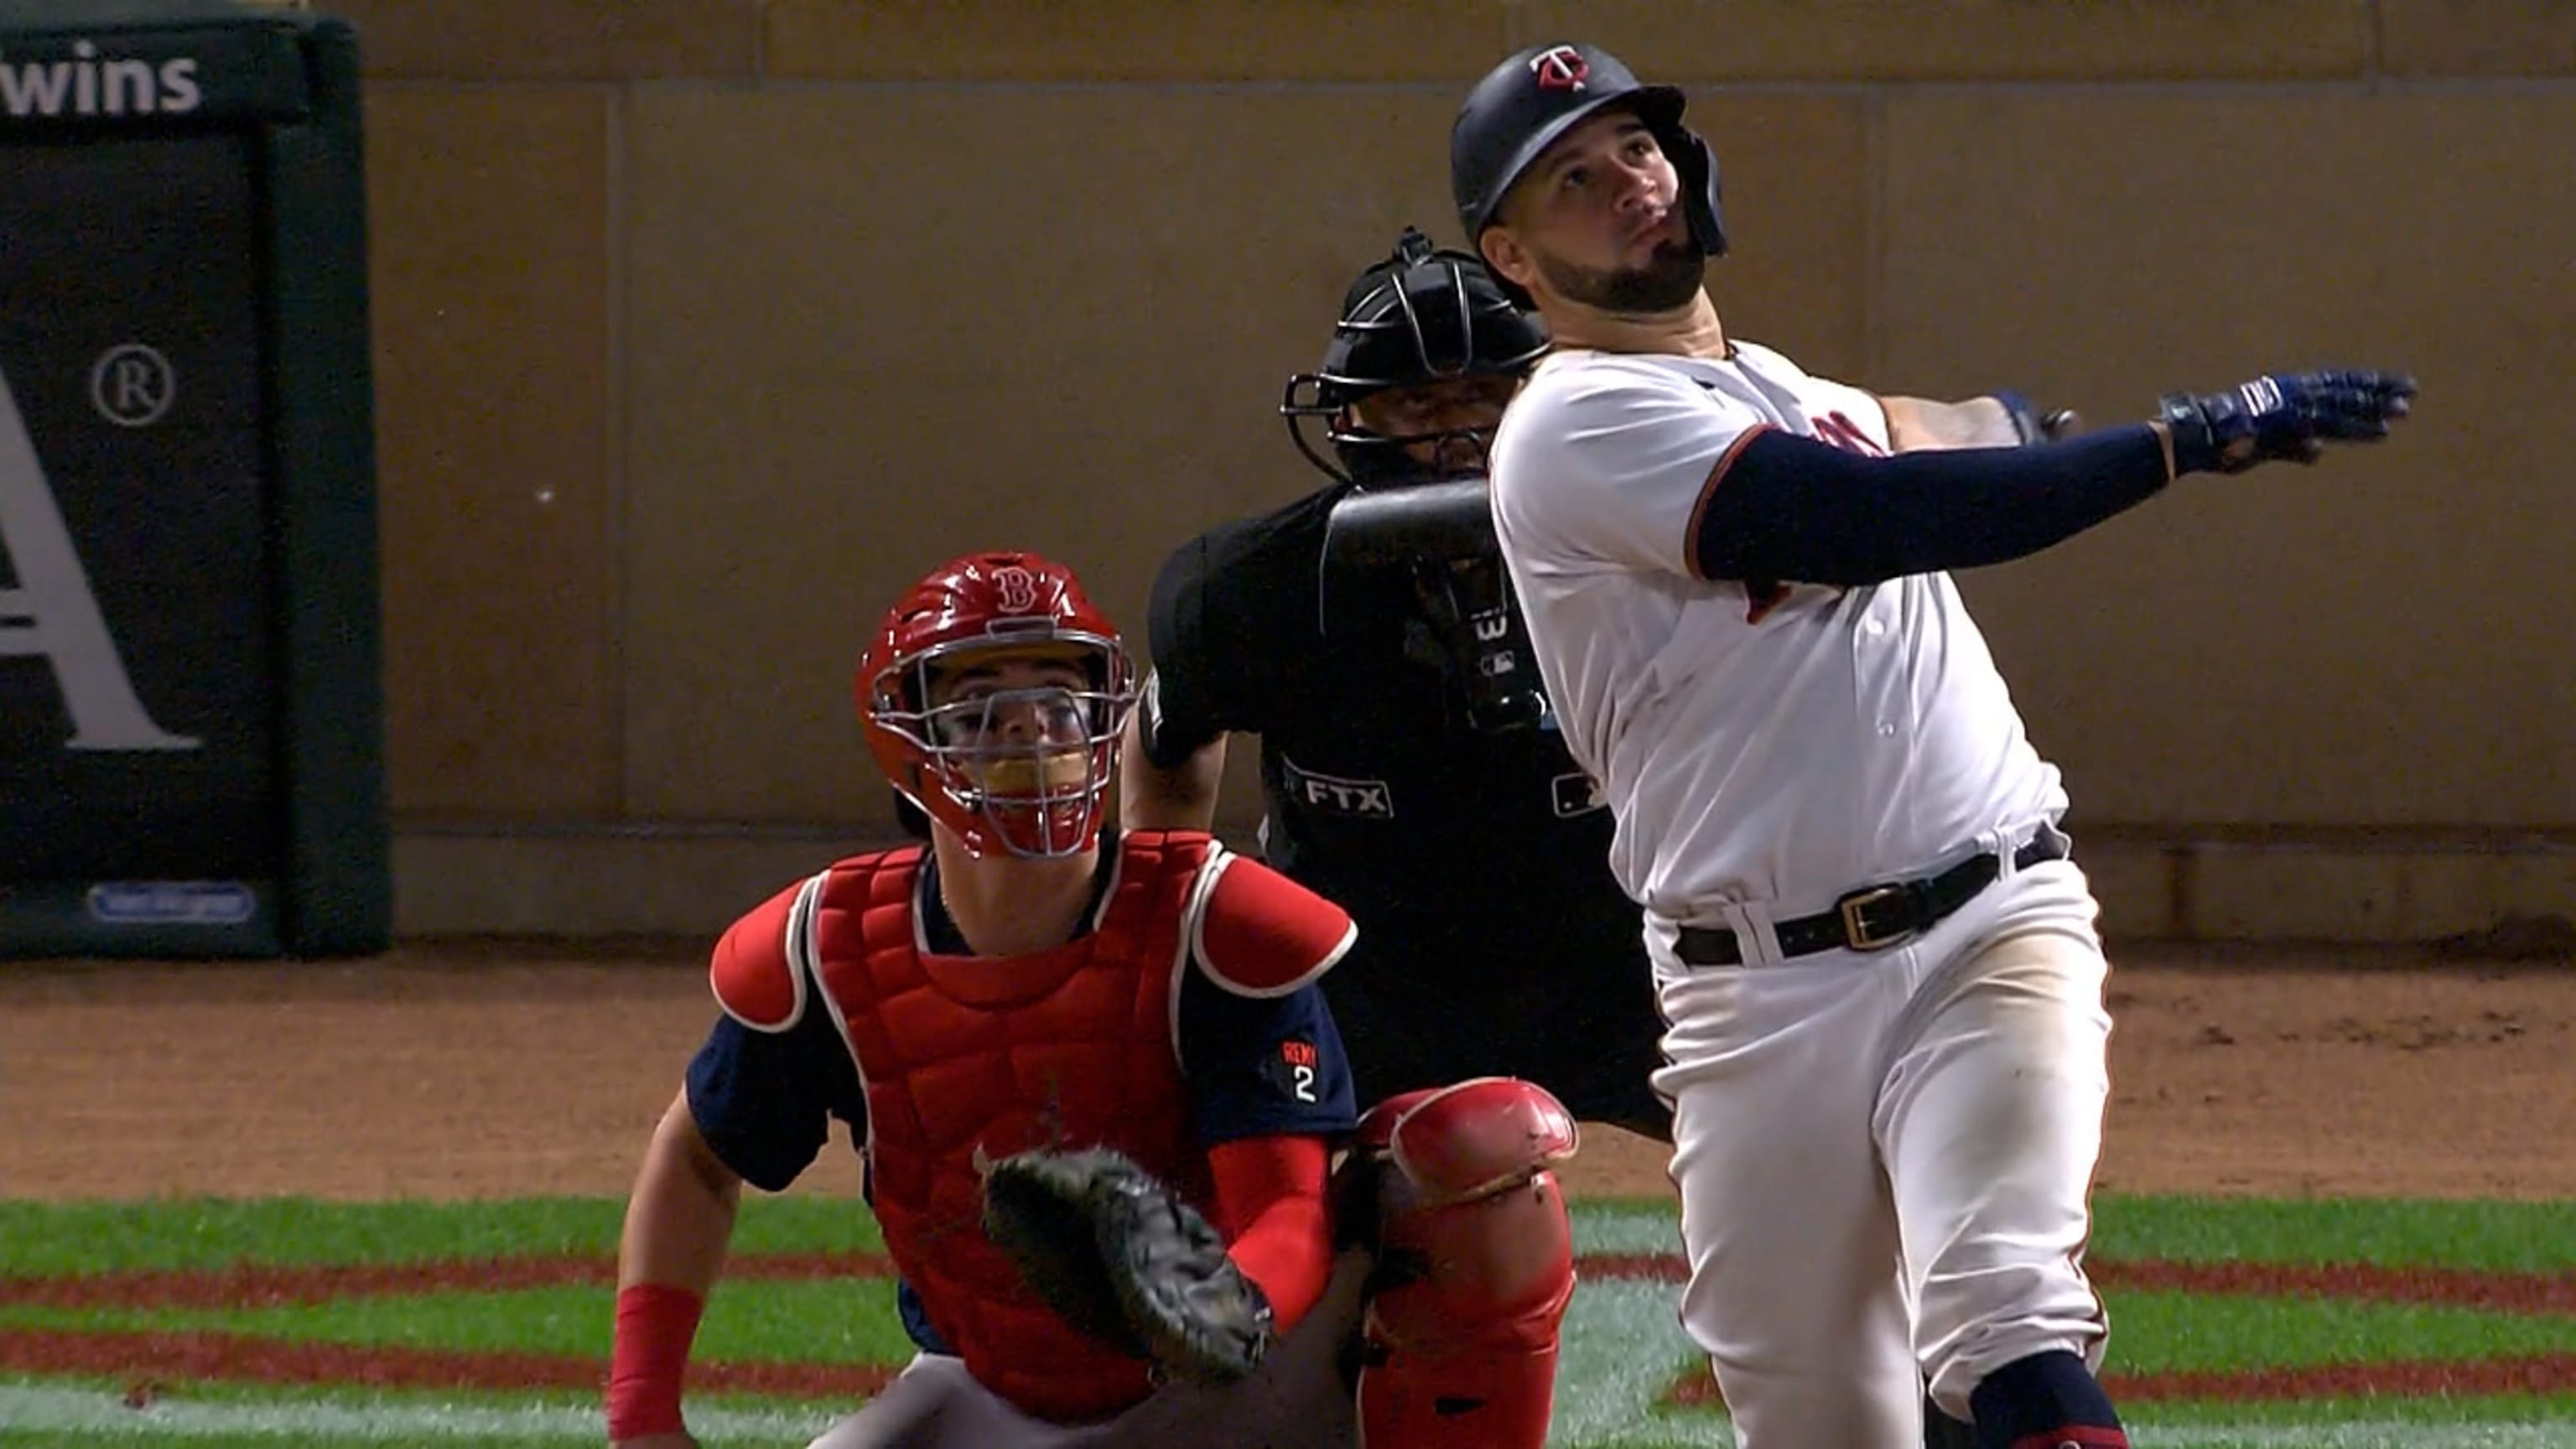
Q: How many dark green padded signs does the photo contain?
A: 1